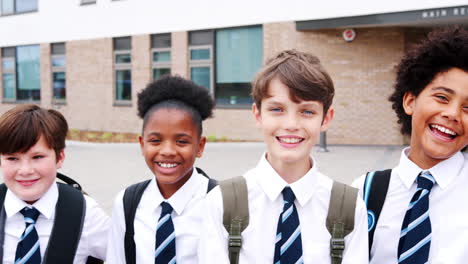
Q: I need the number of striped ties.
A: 4